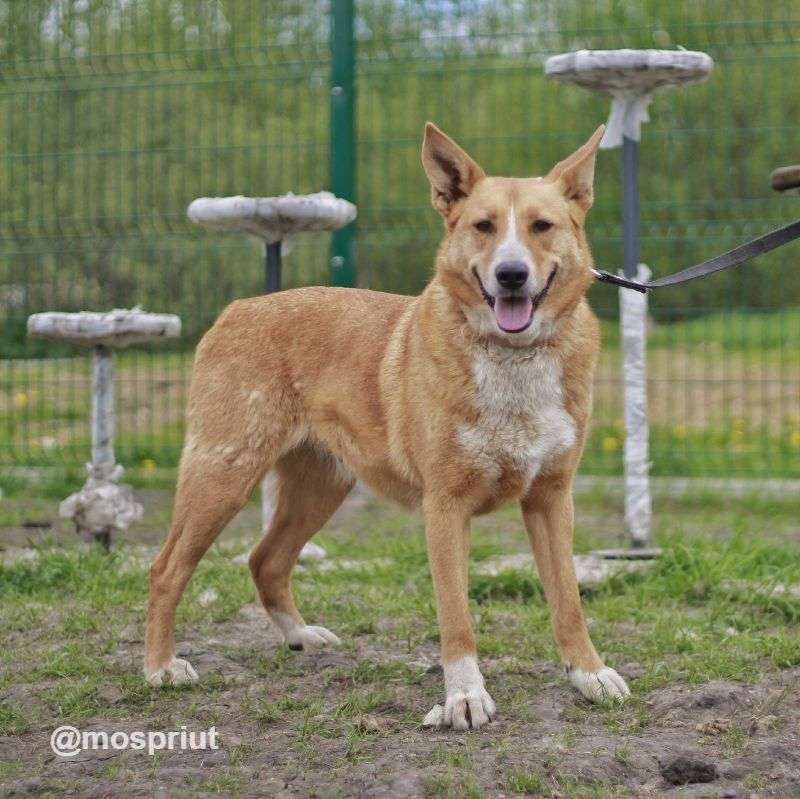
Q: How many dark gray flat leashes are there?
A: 1